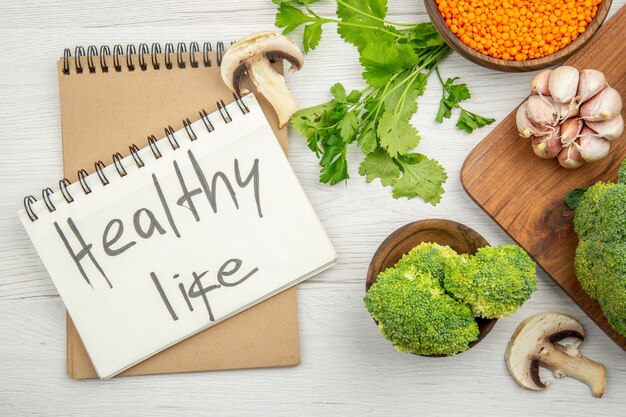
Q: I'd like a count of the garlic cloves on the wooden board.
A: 11